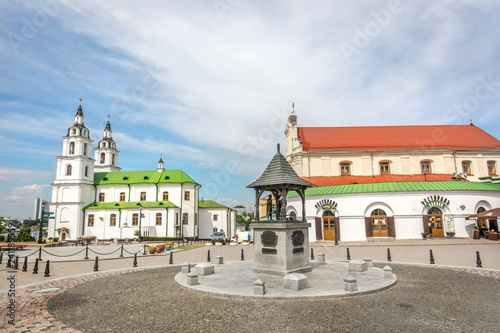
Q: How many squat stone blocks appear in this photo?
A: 11